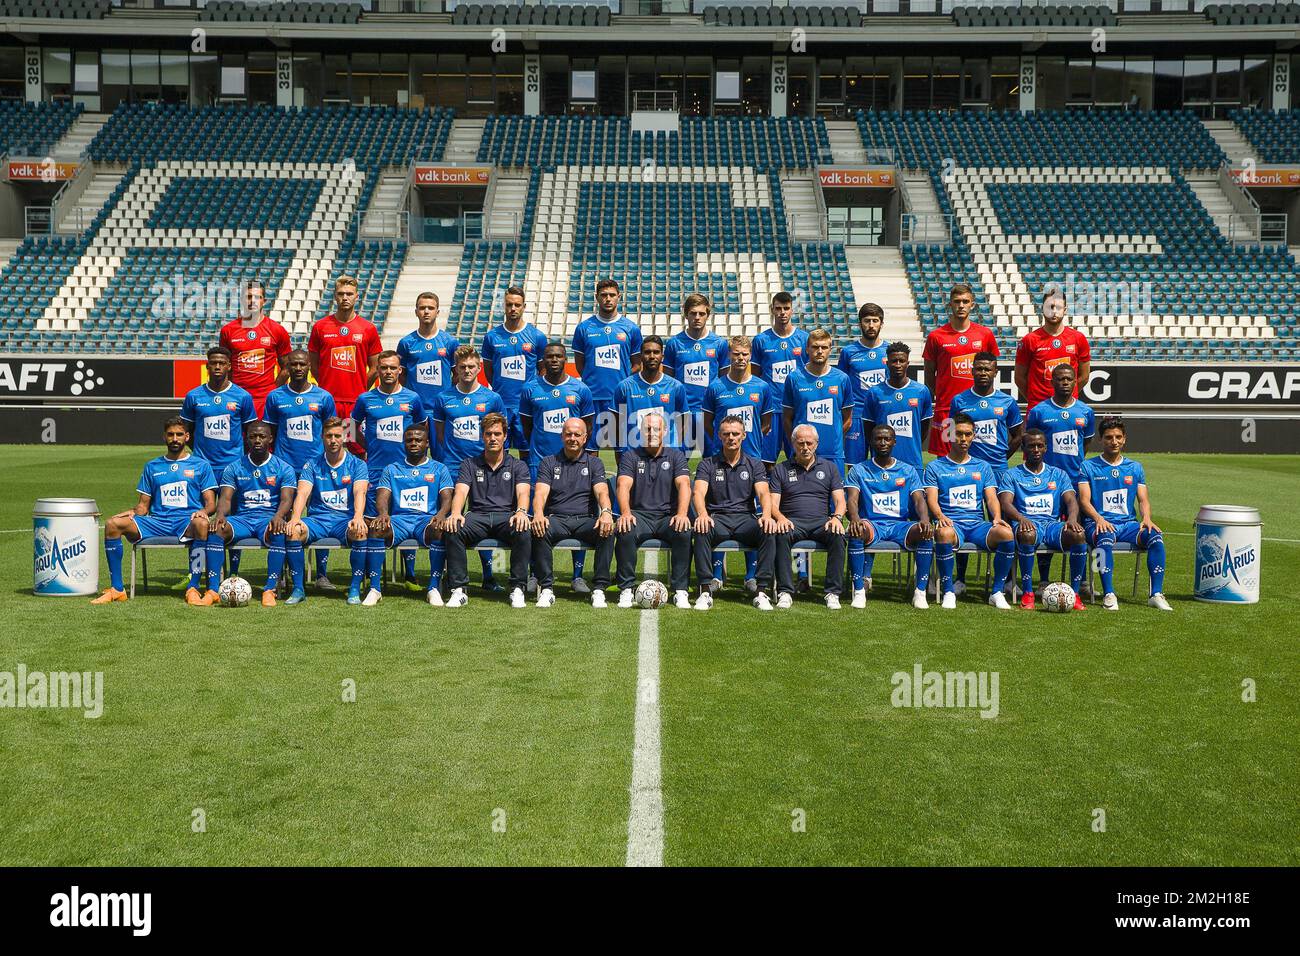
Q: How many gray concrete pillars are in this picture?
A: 6